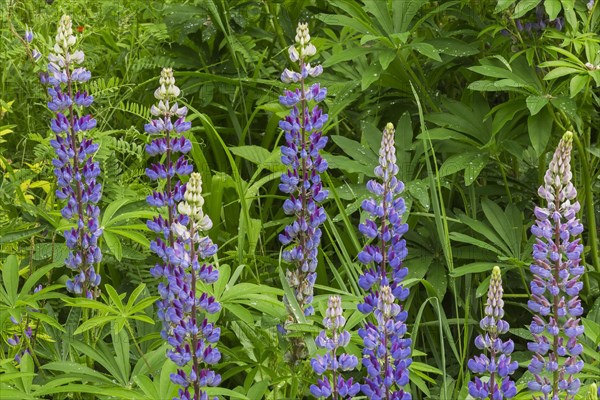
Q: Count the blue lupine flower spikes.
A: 9